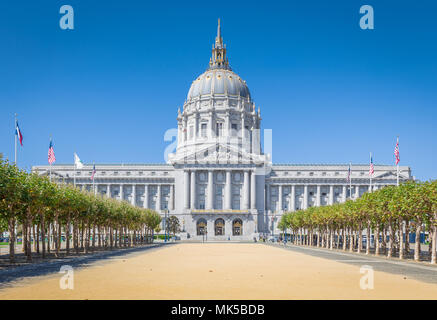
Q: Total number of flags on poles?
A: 7